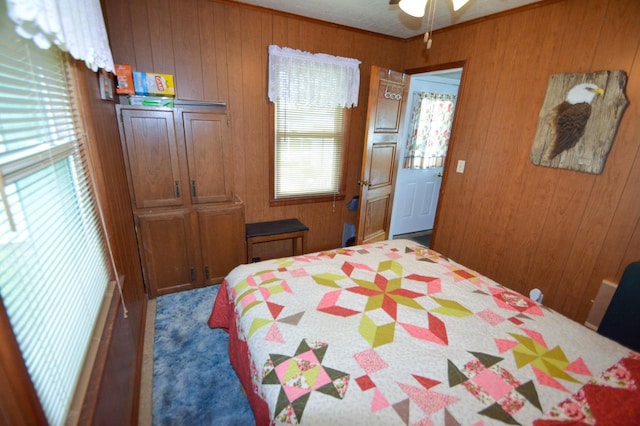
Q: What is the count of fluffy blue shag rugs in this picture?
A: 1